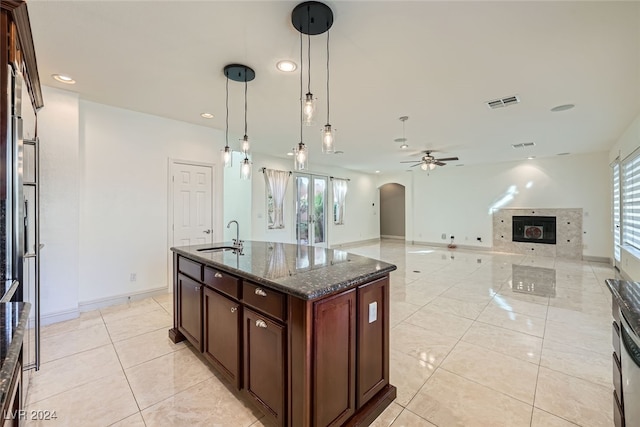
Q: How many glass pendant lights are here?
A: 6